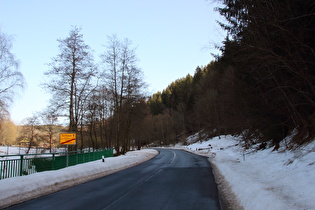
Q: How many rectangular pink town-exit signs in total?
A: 0